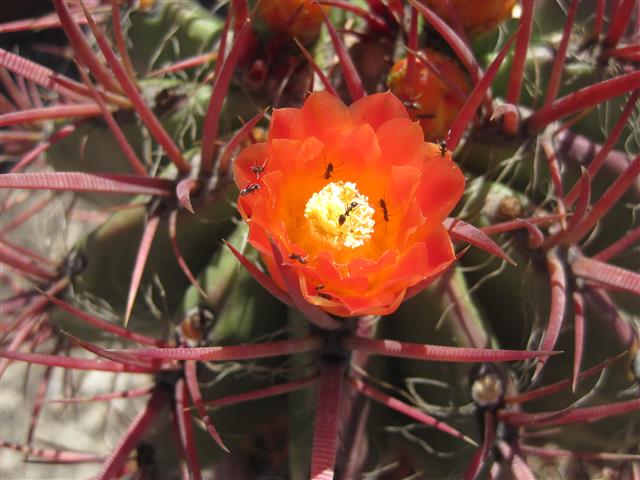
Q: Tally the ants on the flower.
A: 8